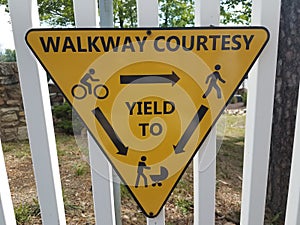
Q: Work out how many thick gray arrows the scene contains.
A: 3